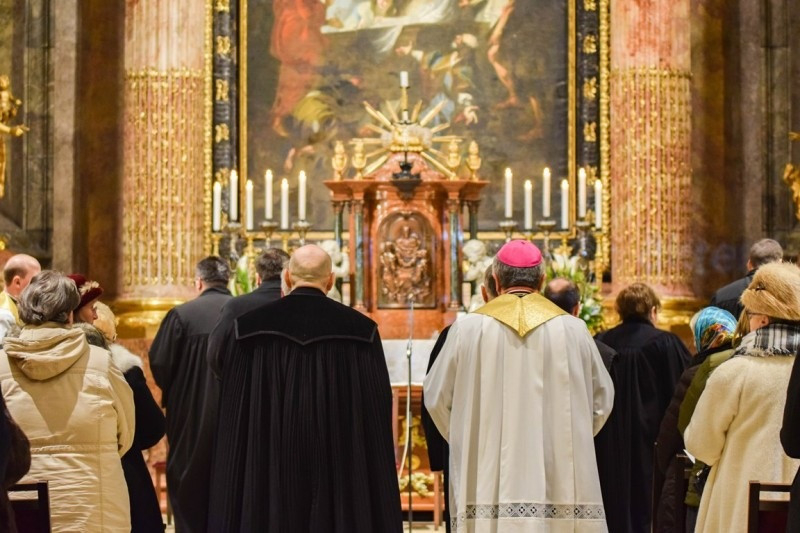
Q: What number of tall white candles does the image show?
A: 12